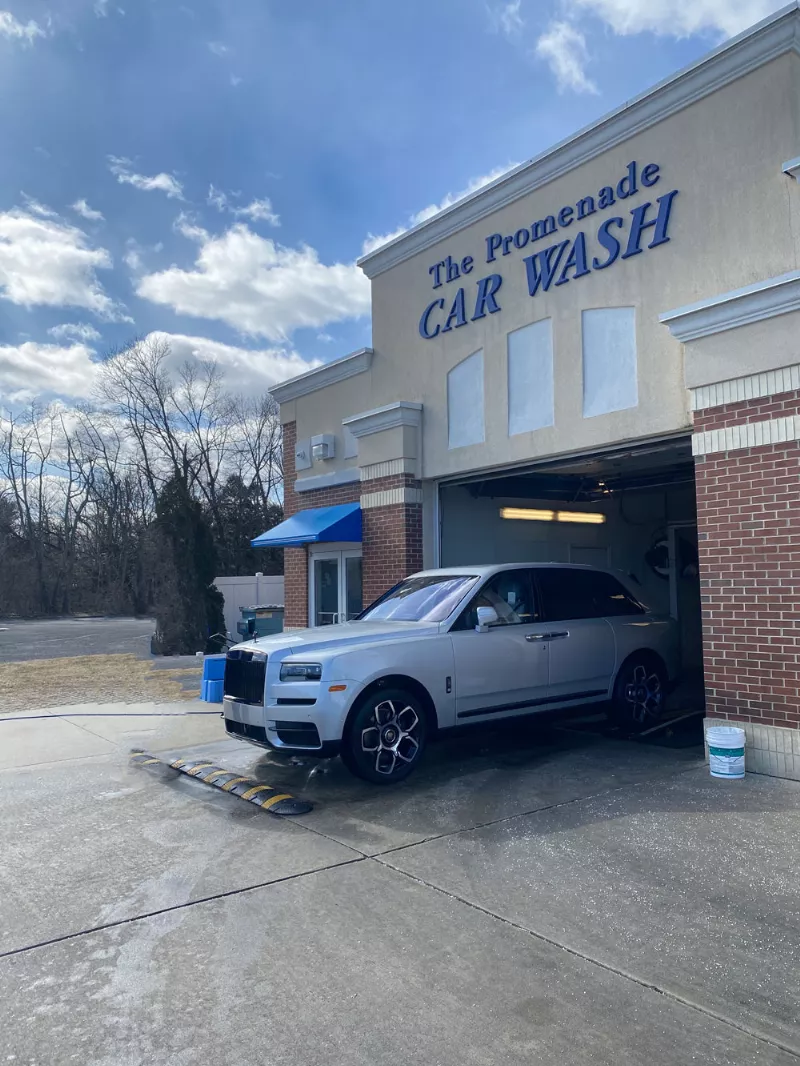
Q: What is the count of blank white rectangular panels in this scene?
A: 3